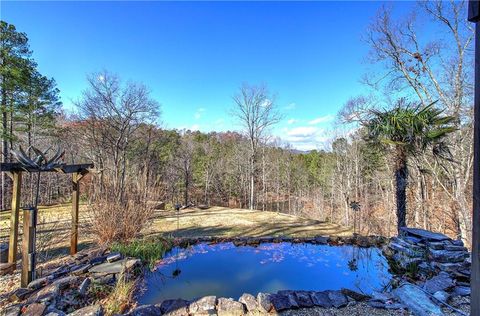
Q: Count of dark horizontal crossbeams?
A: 1